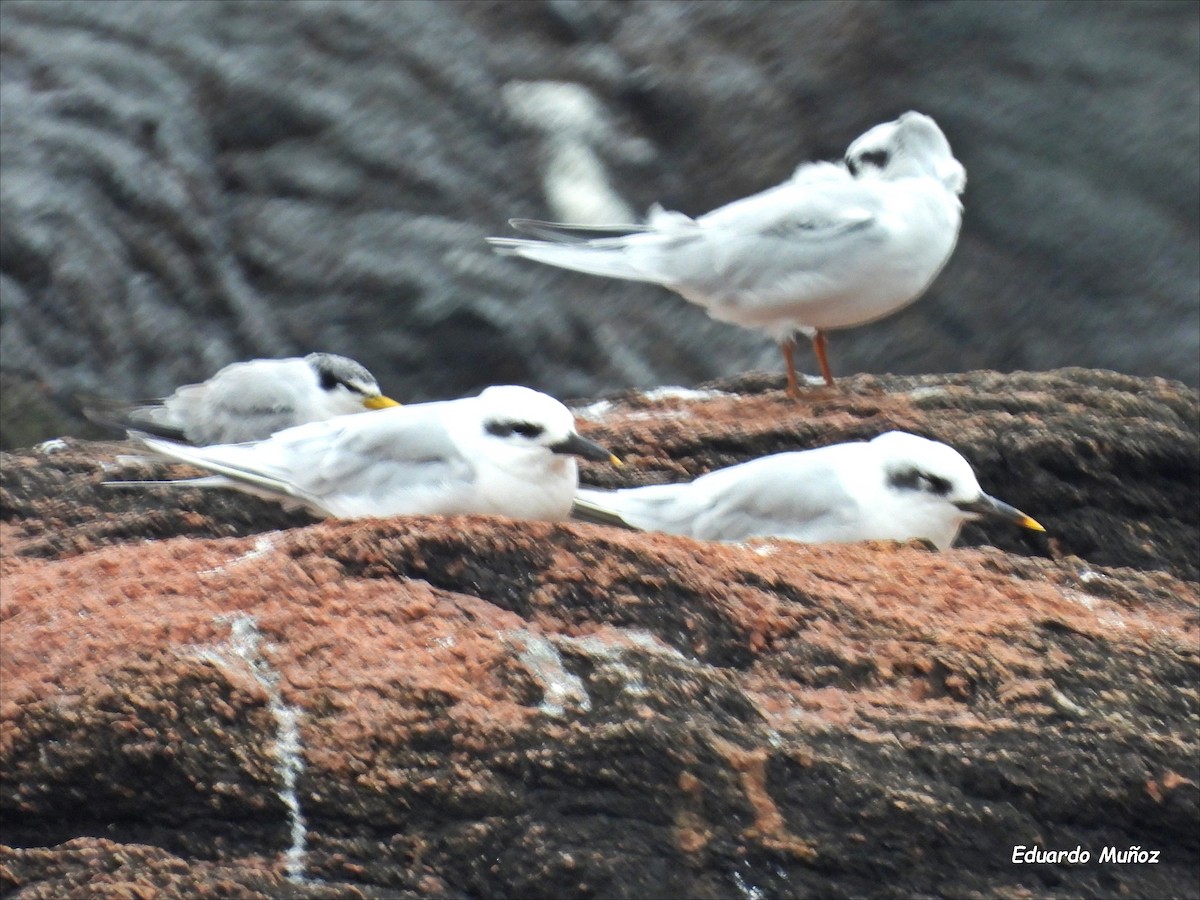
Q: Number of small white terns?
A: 4